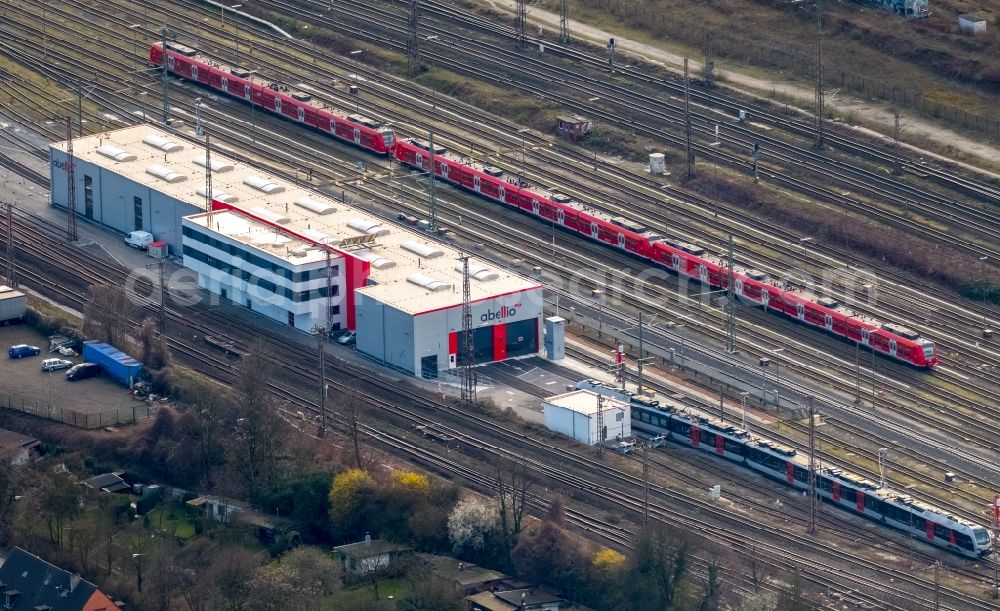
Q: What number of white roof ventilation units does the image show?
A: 14